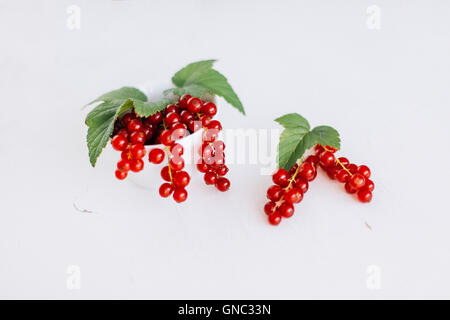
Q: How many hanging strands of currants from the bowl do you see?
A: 3